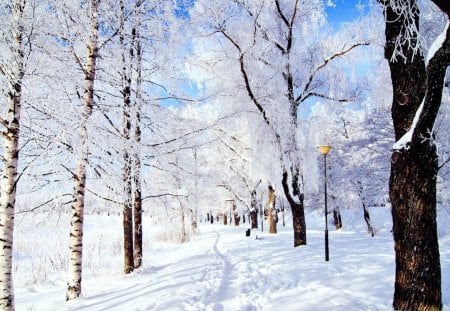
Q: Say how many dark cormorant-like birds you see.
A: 0